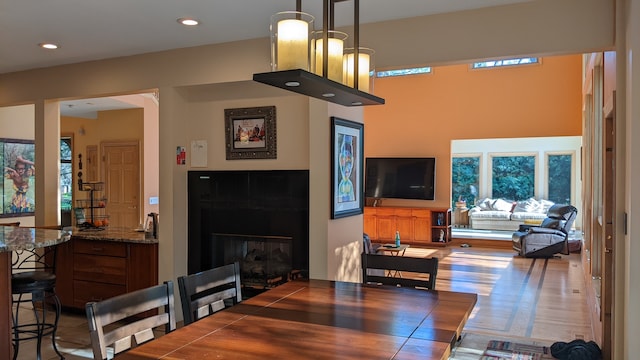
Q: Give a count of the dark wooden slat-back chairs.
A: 3